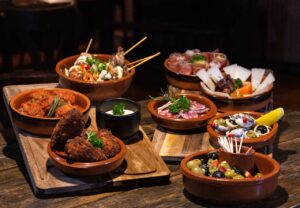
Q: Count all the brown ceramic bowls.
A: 8